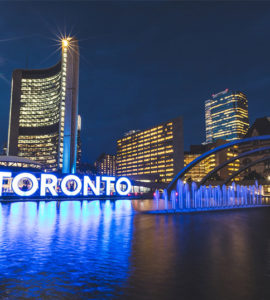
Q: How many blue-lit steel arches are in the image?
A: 3